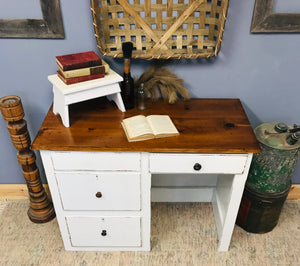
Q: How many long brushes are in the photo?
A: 1